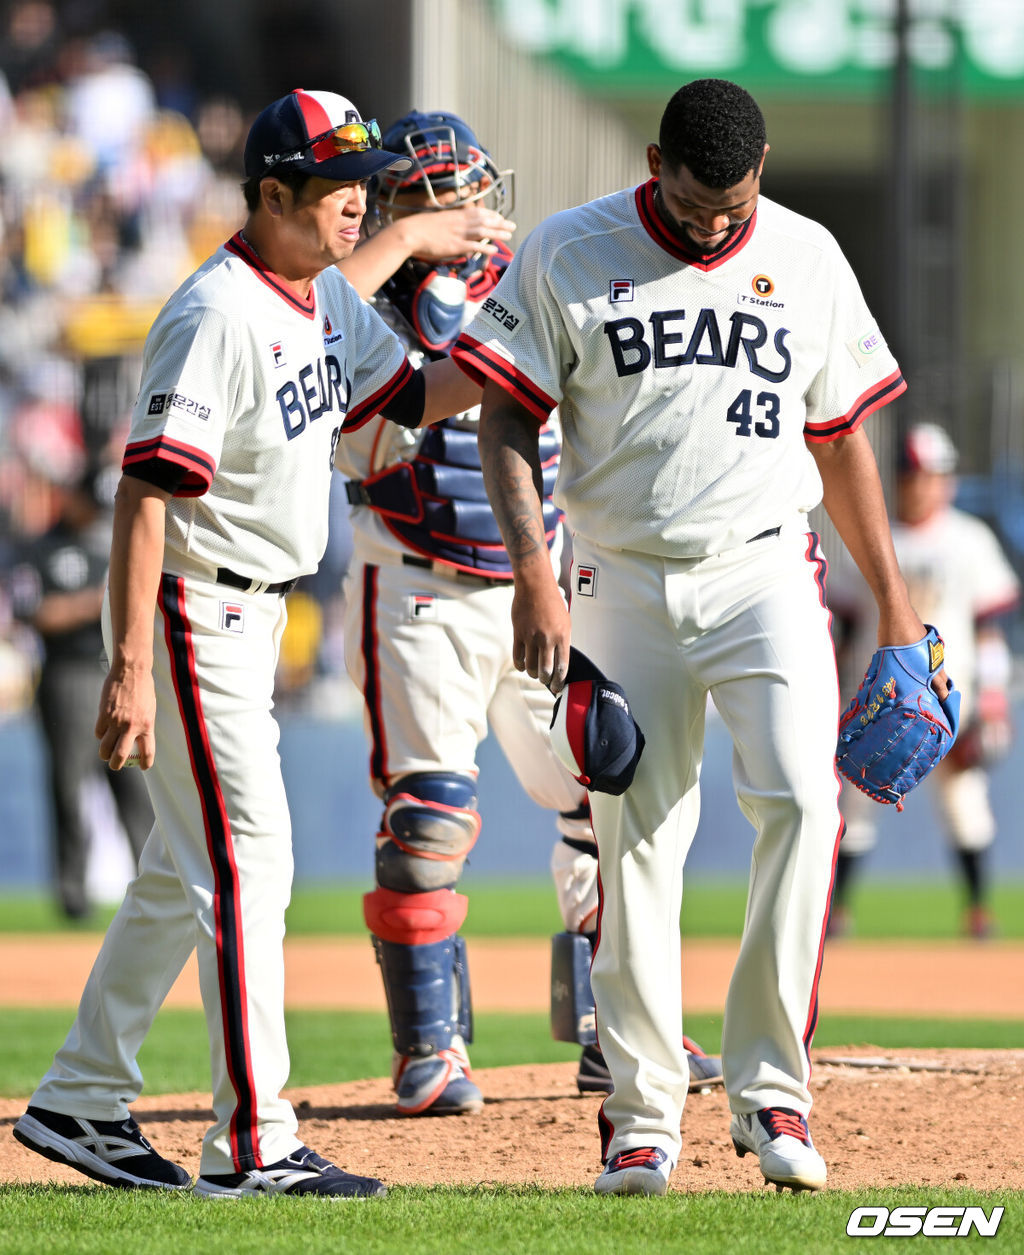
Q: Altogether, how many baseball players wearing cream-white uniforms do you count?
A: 4